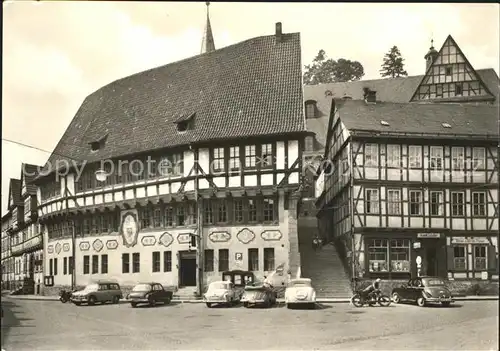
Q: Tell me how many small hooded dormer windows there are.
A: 2